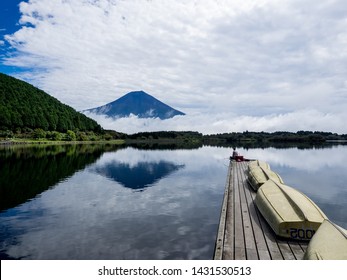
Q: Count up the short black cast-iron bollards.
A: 0